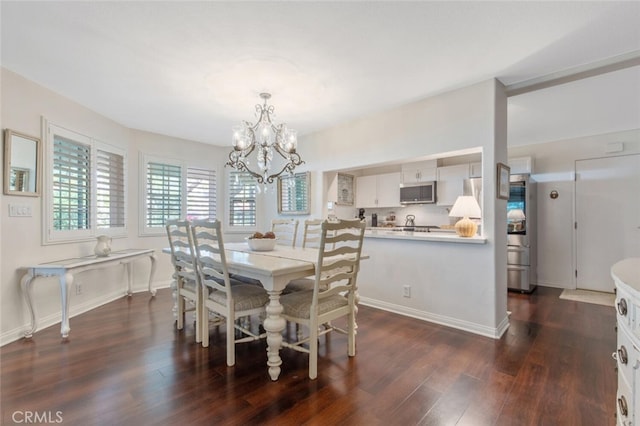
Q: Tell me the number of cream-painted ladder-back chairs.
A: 5